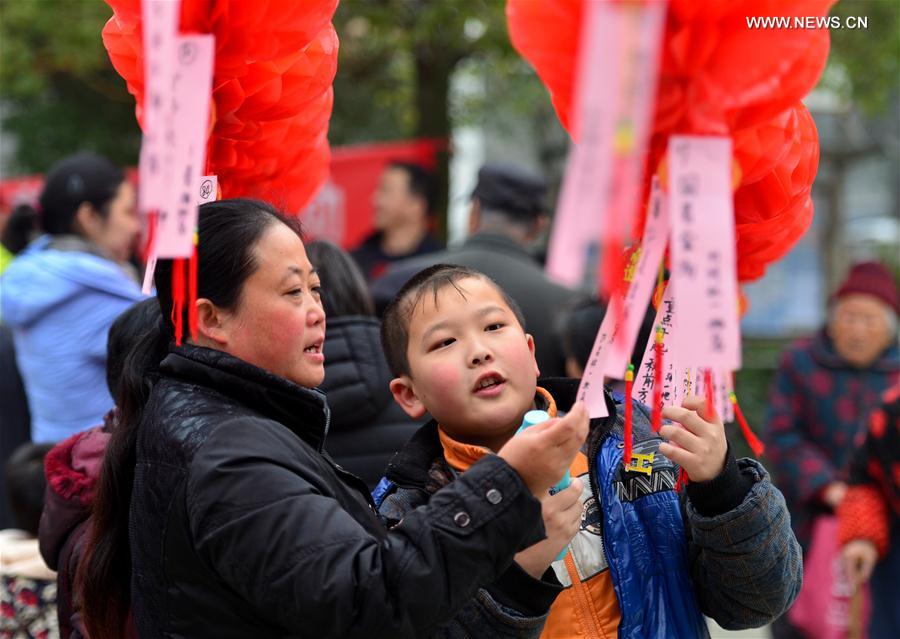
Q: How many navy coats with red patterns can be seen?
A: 1